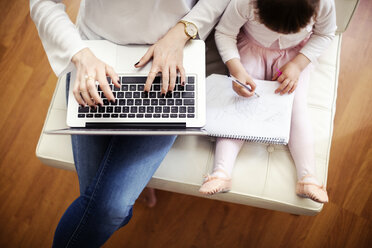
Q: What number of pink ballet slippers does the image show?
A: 2